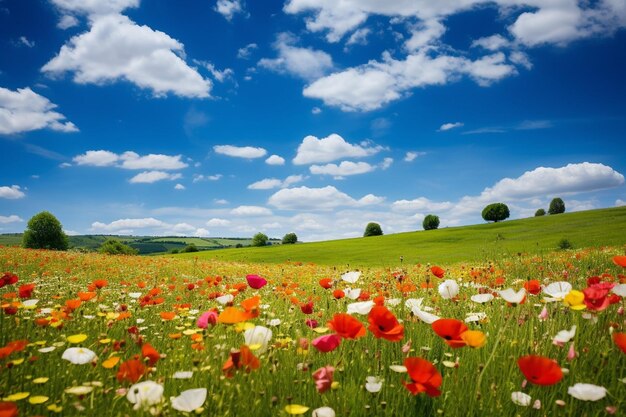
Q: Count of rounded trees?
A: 8